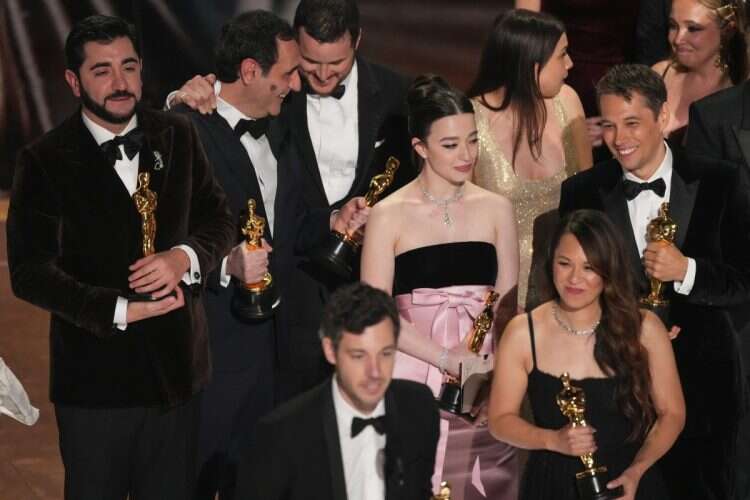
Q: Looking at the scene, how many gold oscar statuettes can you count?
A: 7